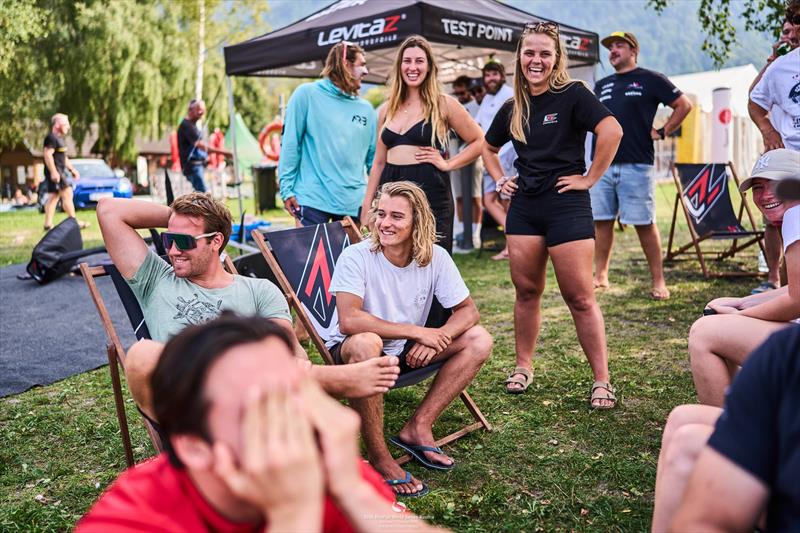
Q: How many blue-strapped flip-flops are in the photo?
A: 2